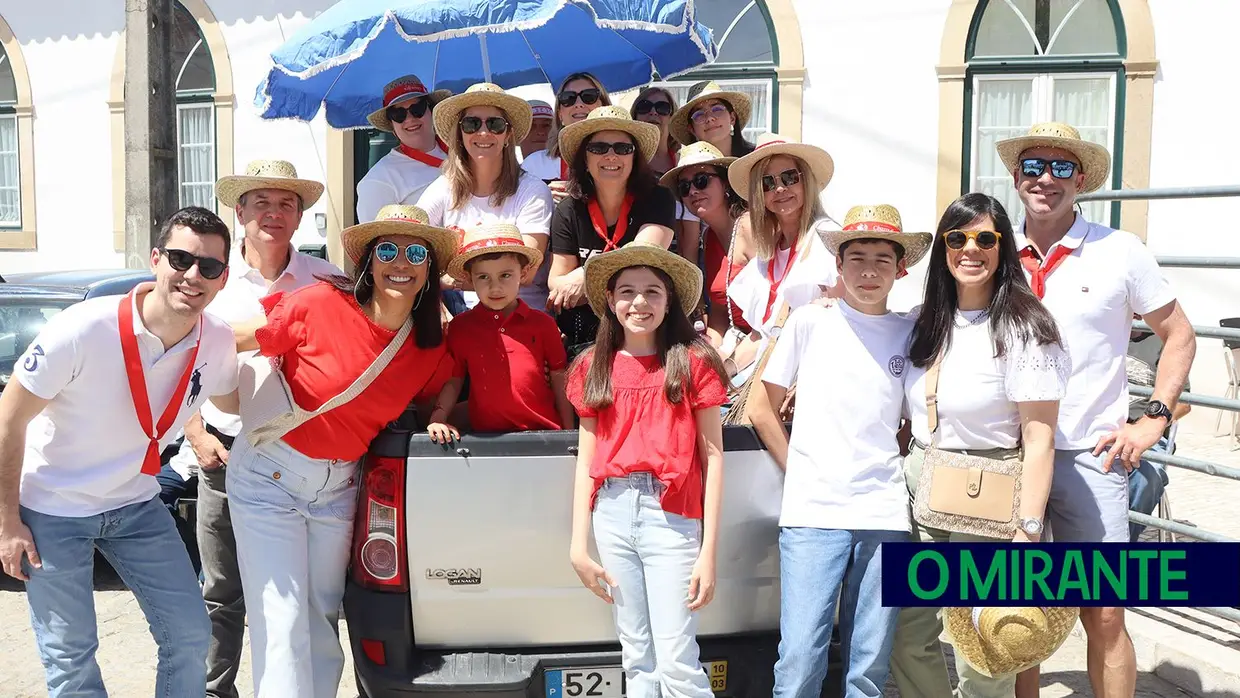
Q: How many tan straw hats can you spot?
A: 13